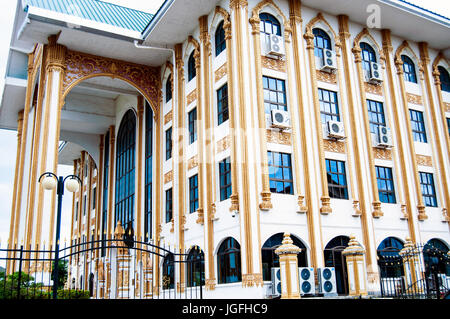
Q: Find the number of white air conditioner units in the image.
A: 9